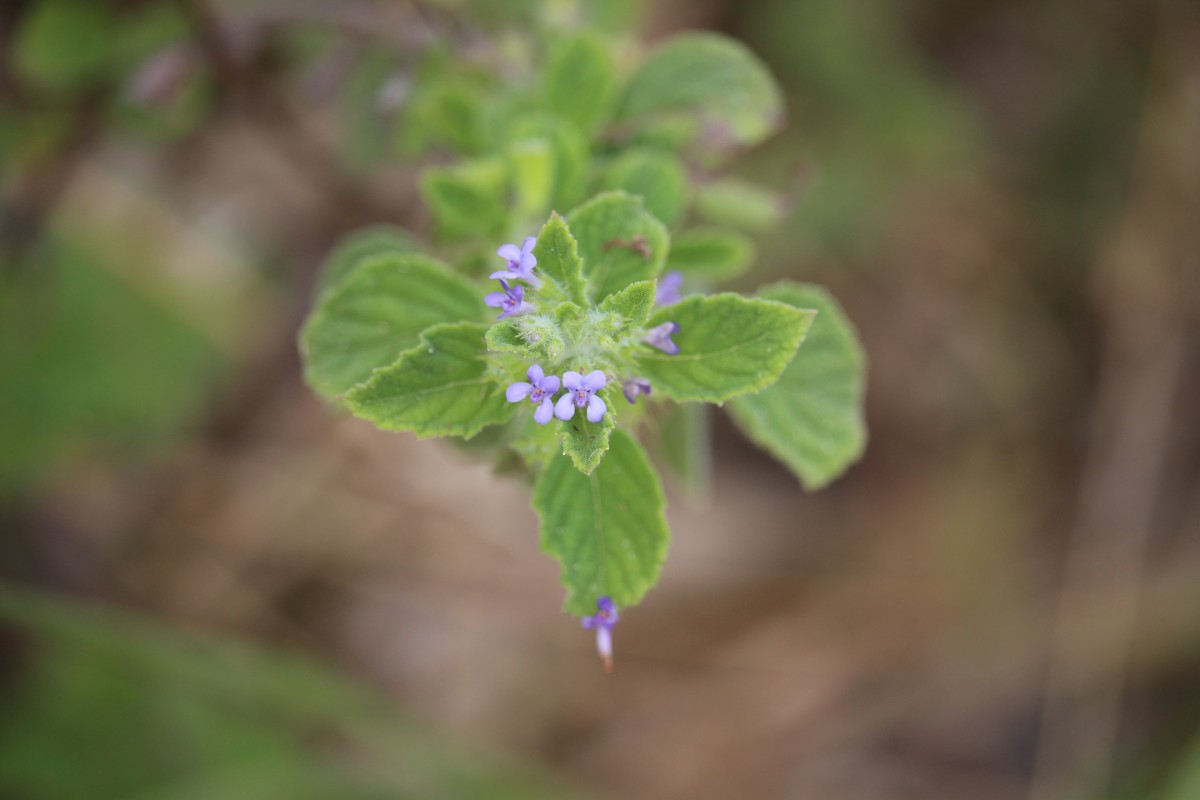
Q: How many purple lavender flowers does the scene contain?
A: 8